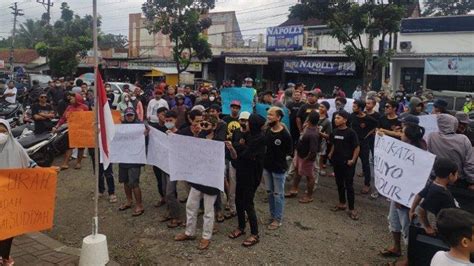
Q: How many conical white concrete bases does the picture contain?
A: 1